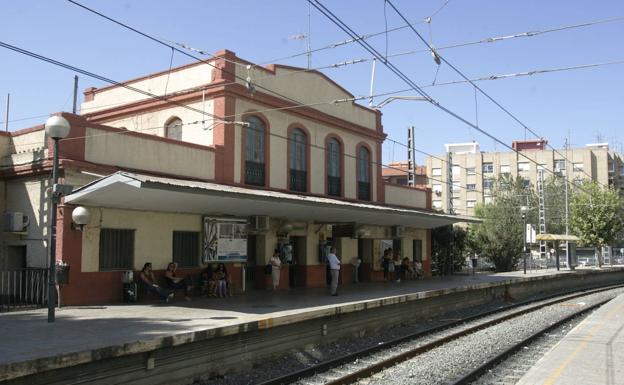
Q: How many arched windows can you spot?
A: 5